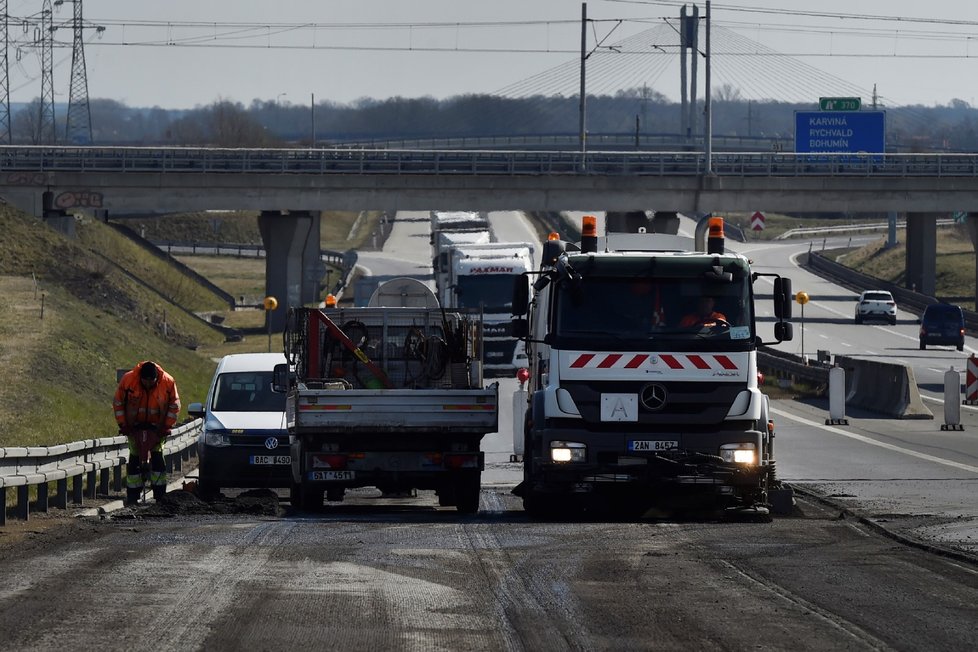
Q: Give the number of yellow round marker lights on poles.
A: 2